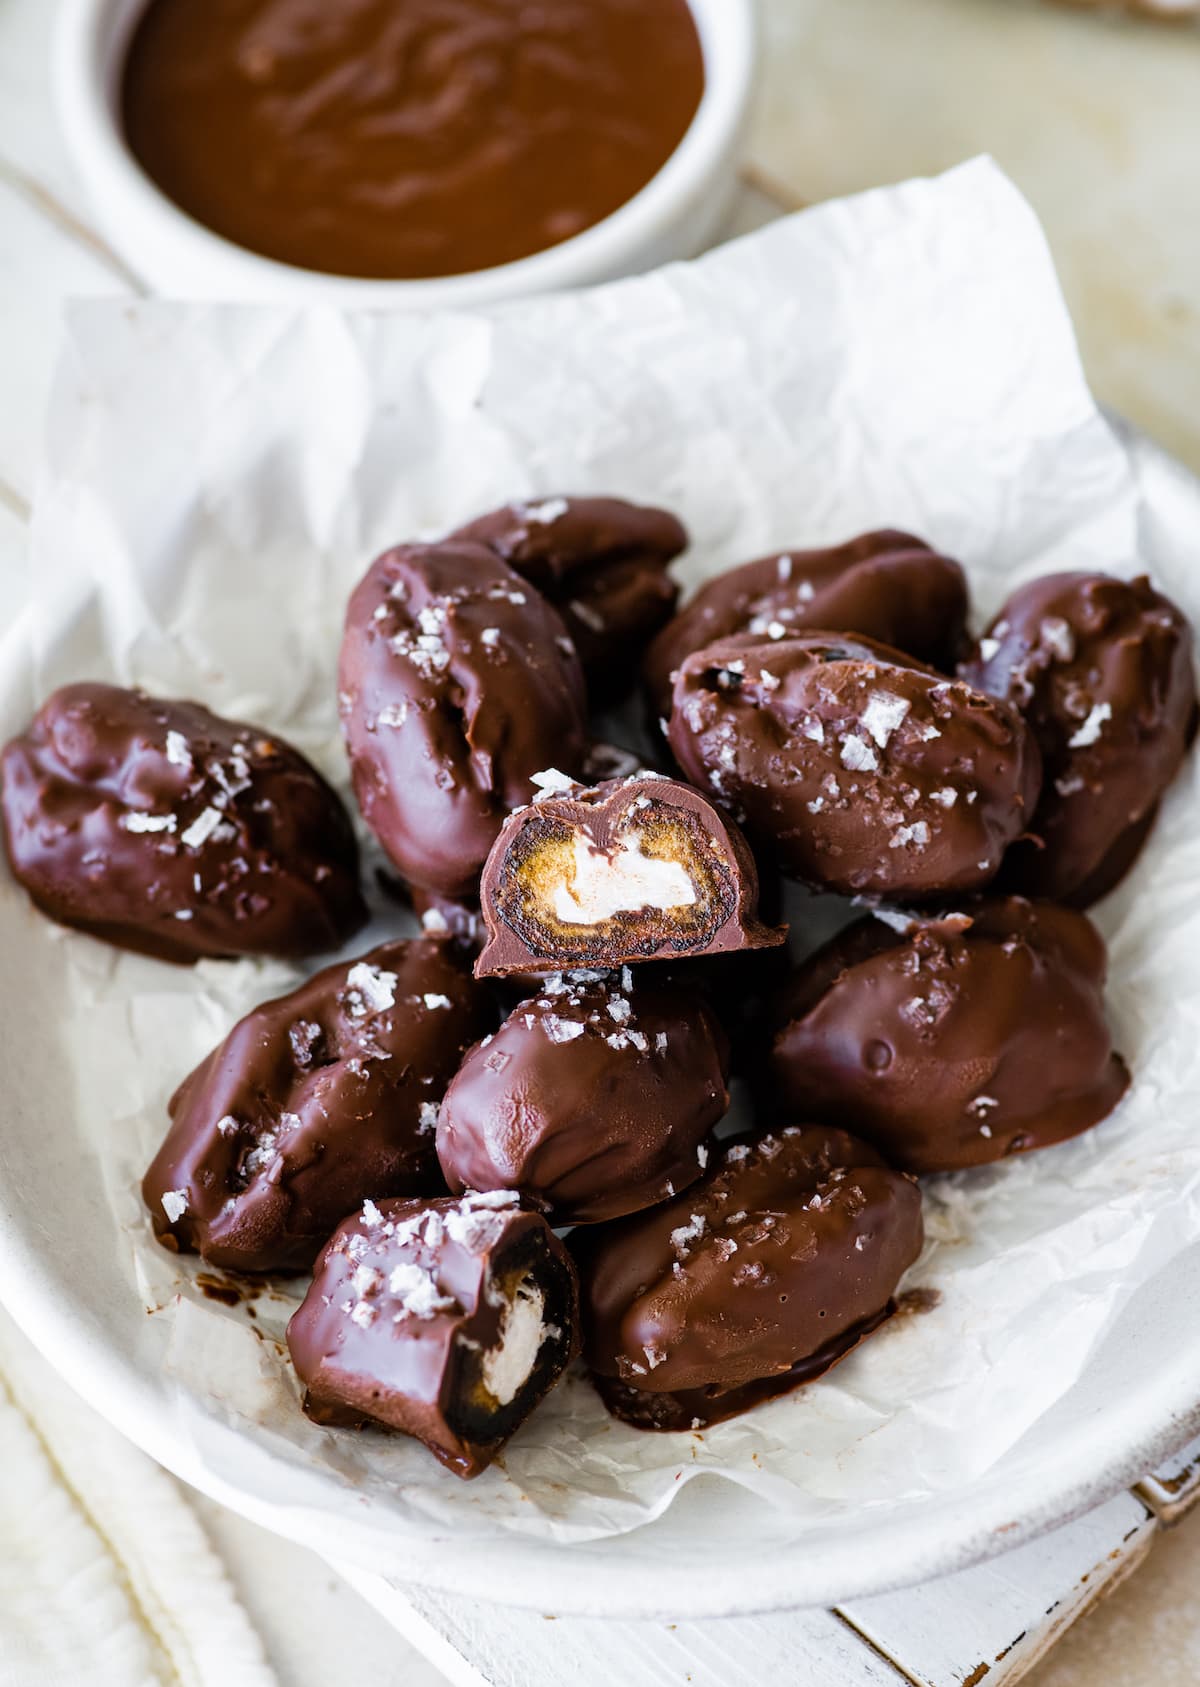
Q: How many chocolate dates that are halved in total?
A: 2